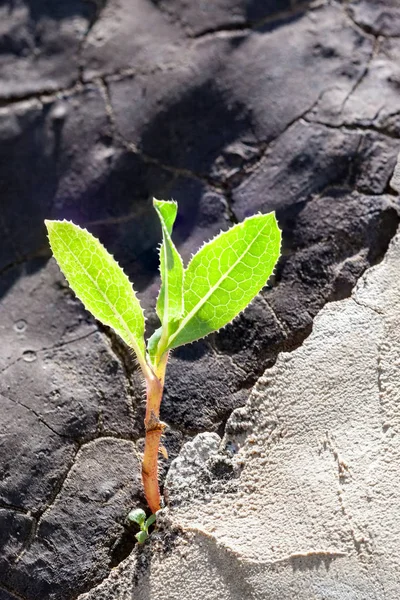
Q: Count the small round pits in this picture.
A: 2